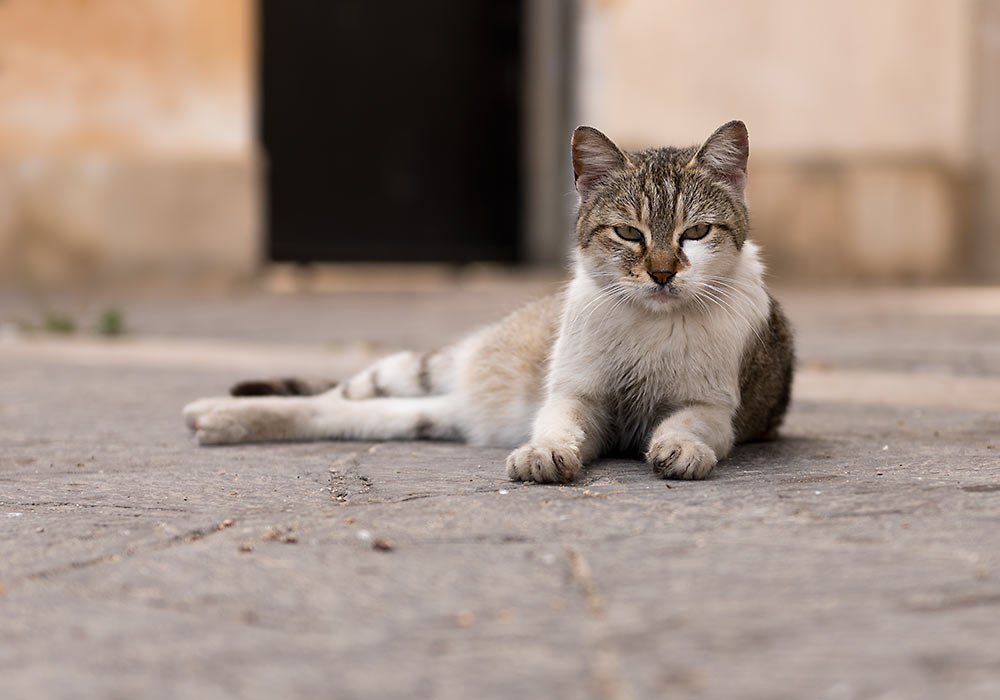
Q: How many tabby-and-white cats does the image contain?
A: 1